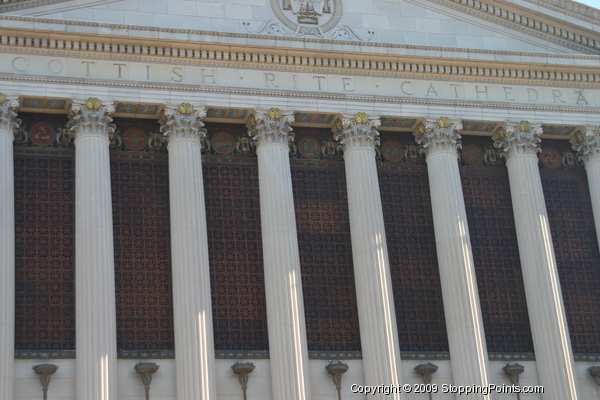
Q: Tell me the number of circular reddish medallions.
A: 7